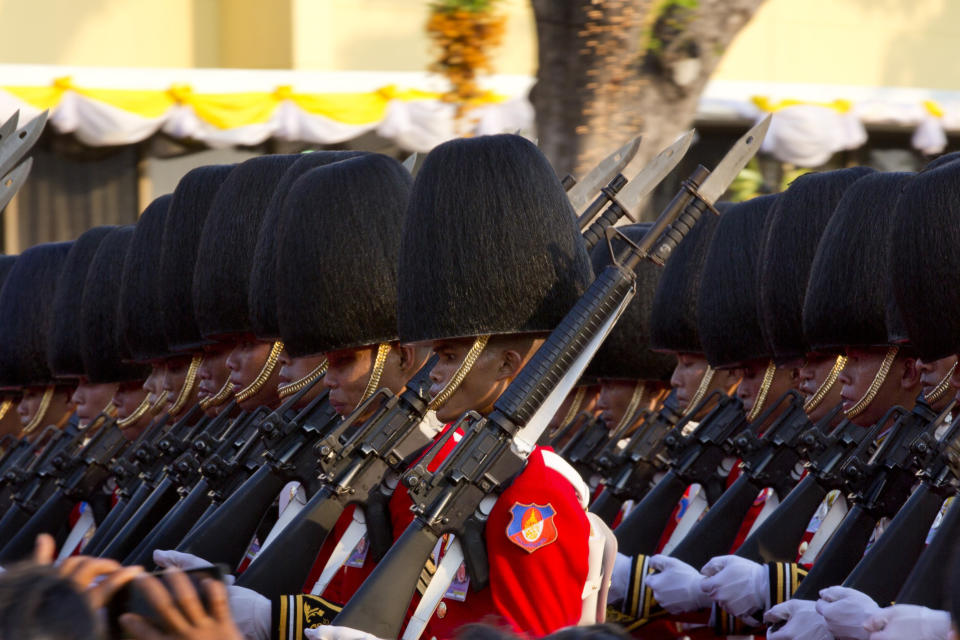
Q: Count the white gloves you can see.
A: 9